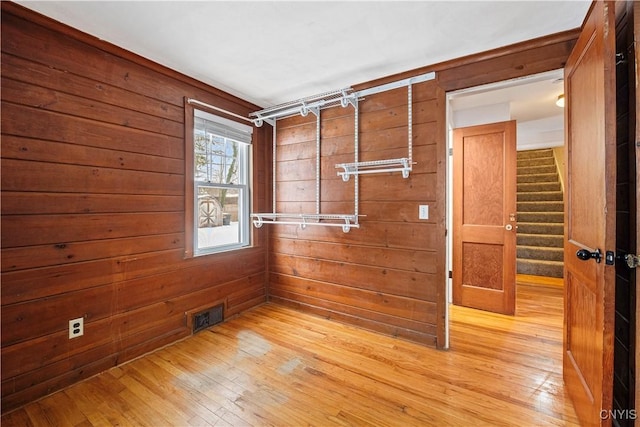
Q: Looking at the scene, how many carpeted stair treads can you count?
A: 12